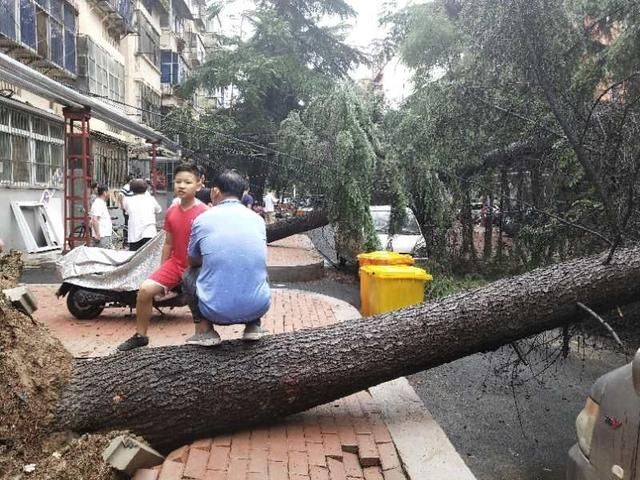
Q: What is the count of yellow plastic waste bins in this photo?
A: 2